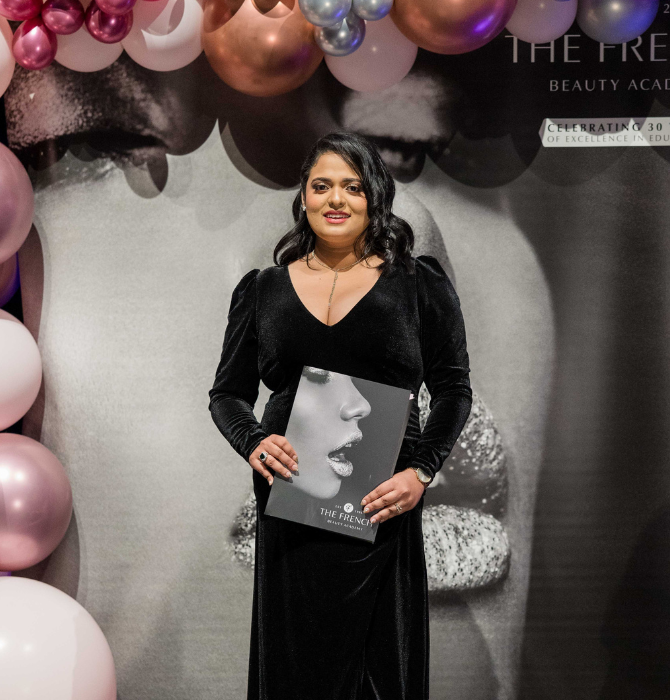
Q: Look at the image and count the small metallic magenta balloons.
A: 5